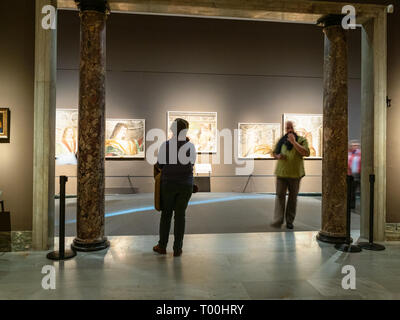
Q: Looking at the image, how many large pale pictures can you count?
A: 5